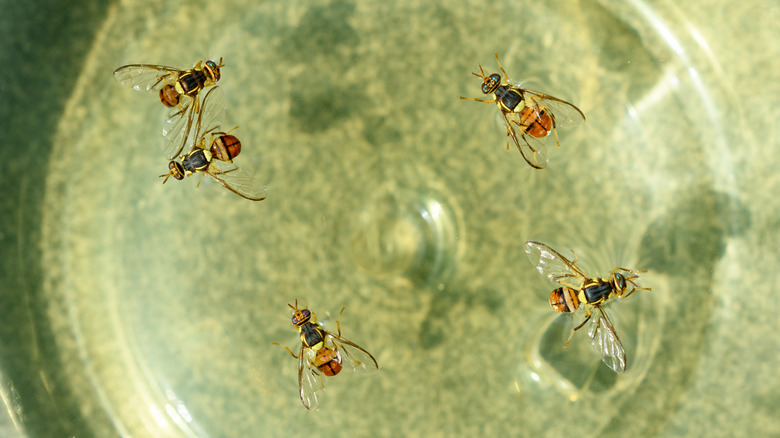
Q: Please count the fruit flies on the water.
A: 5